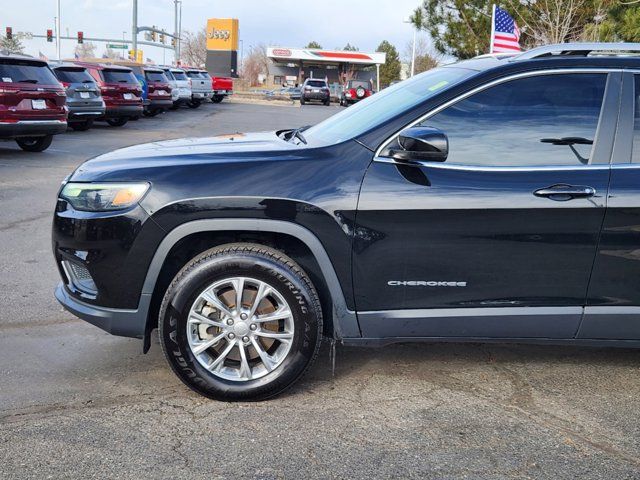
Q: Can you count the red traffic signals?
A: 3